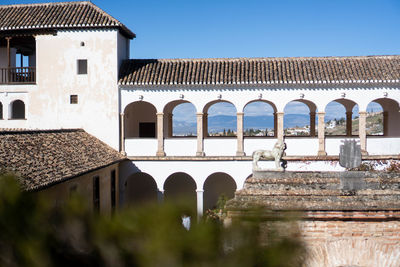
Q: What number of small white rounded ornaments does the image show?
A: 7